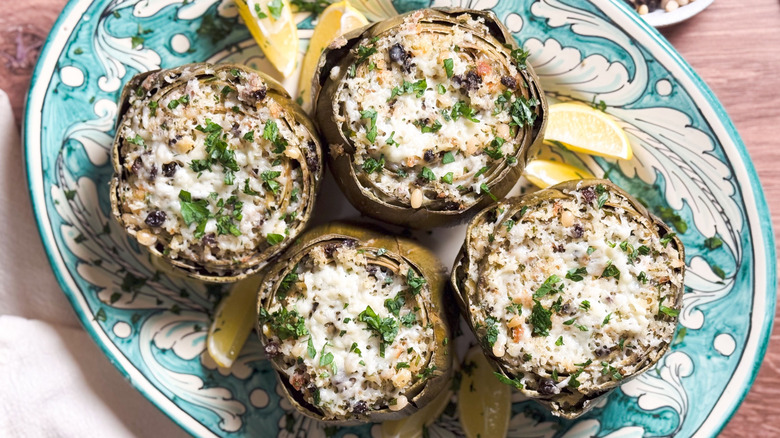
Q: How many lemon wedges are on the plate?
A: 7